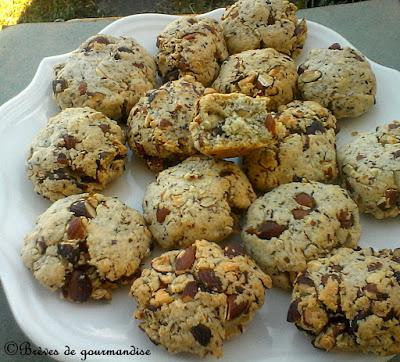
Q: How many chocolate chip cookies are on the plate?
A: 15